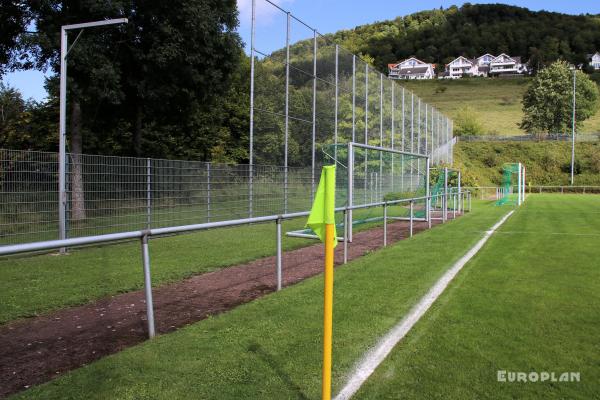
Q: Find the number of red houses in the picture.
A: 0